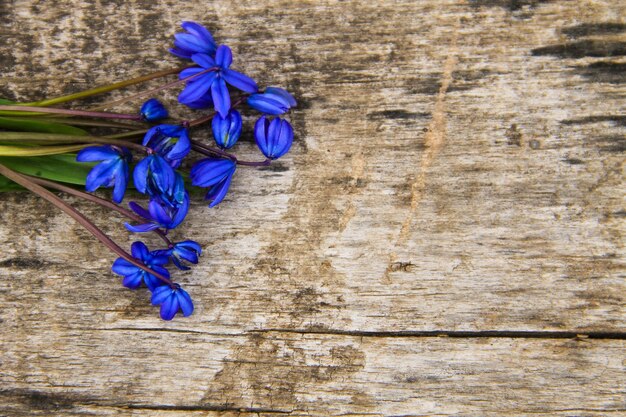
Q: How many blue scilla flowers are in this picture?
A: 14